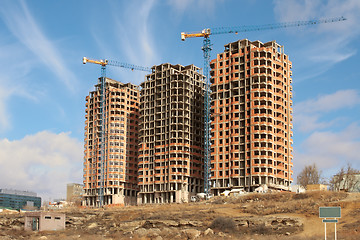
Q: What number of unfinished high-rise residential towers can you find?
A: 3